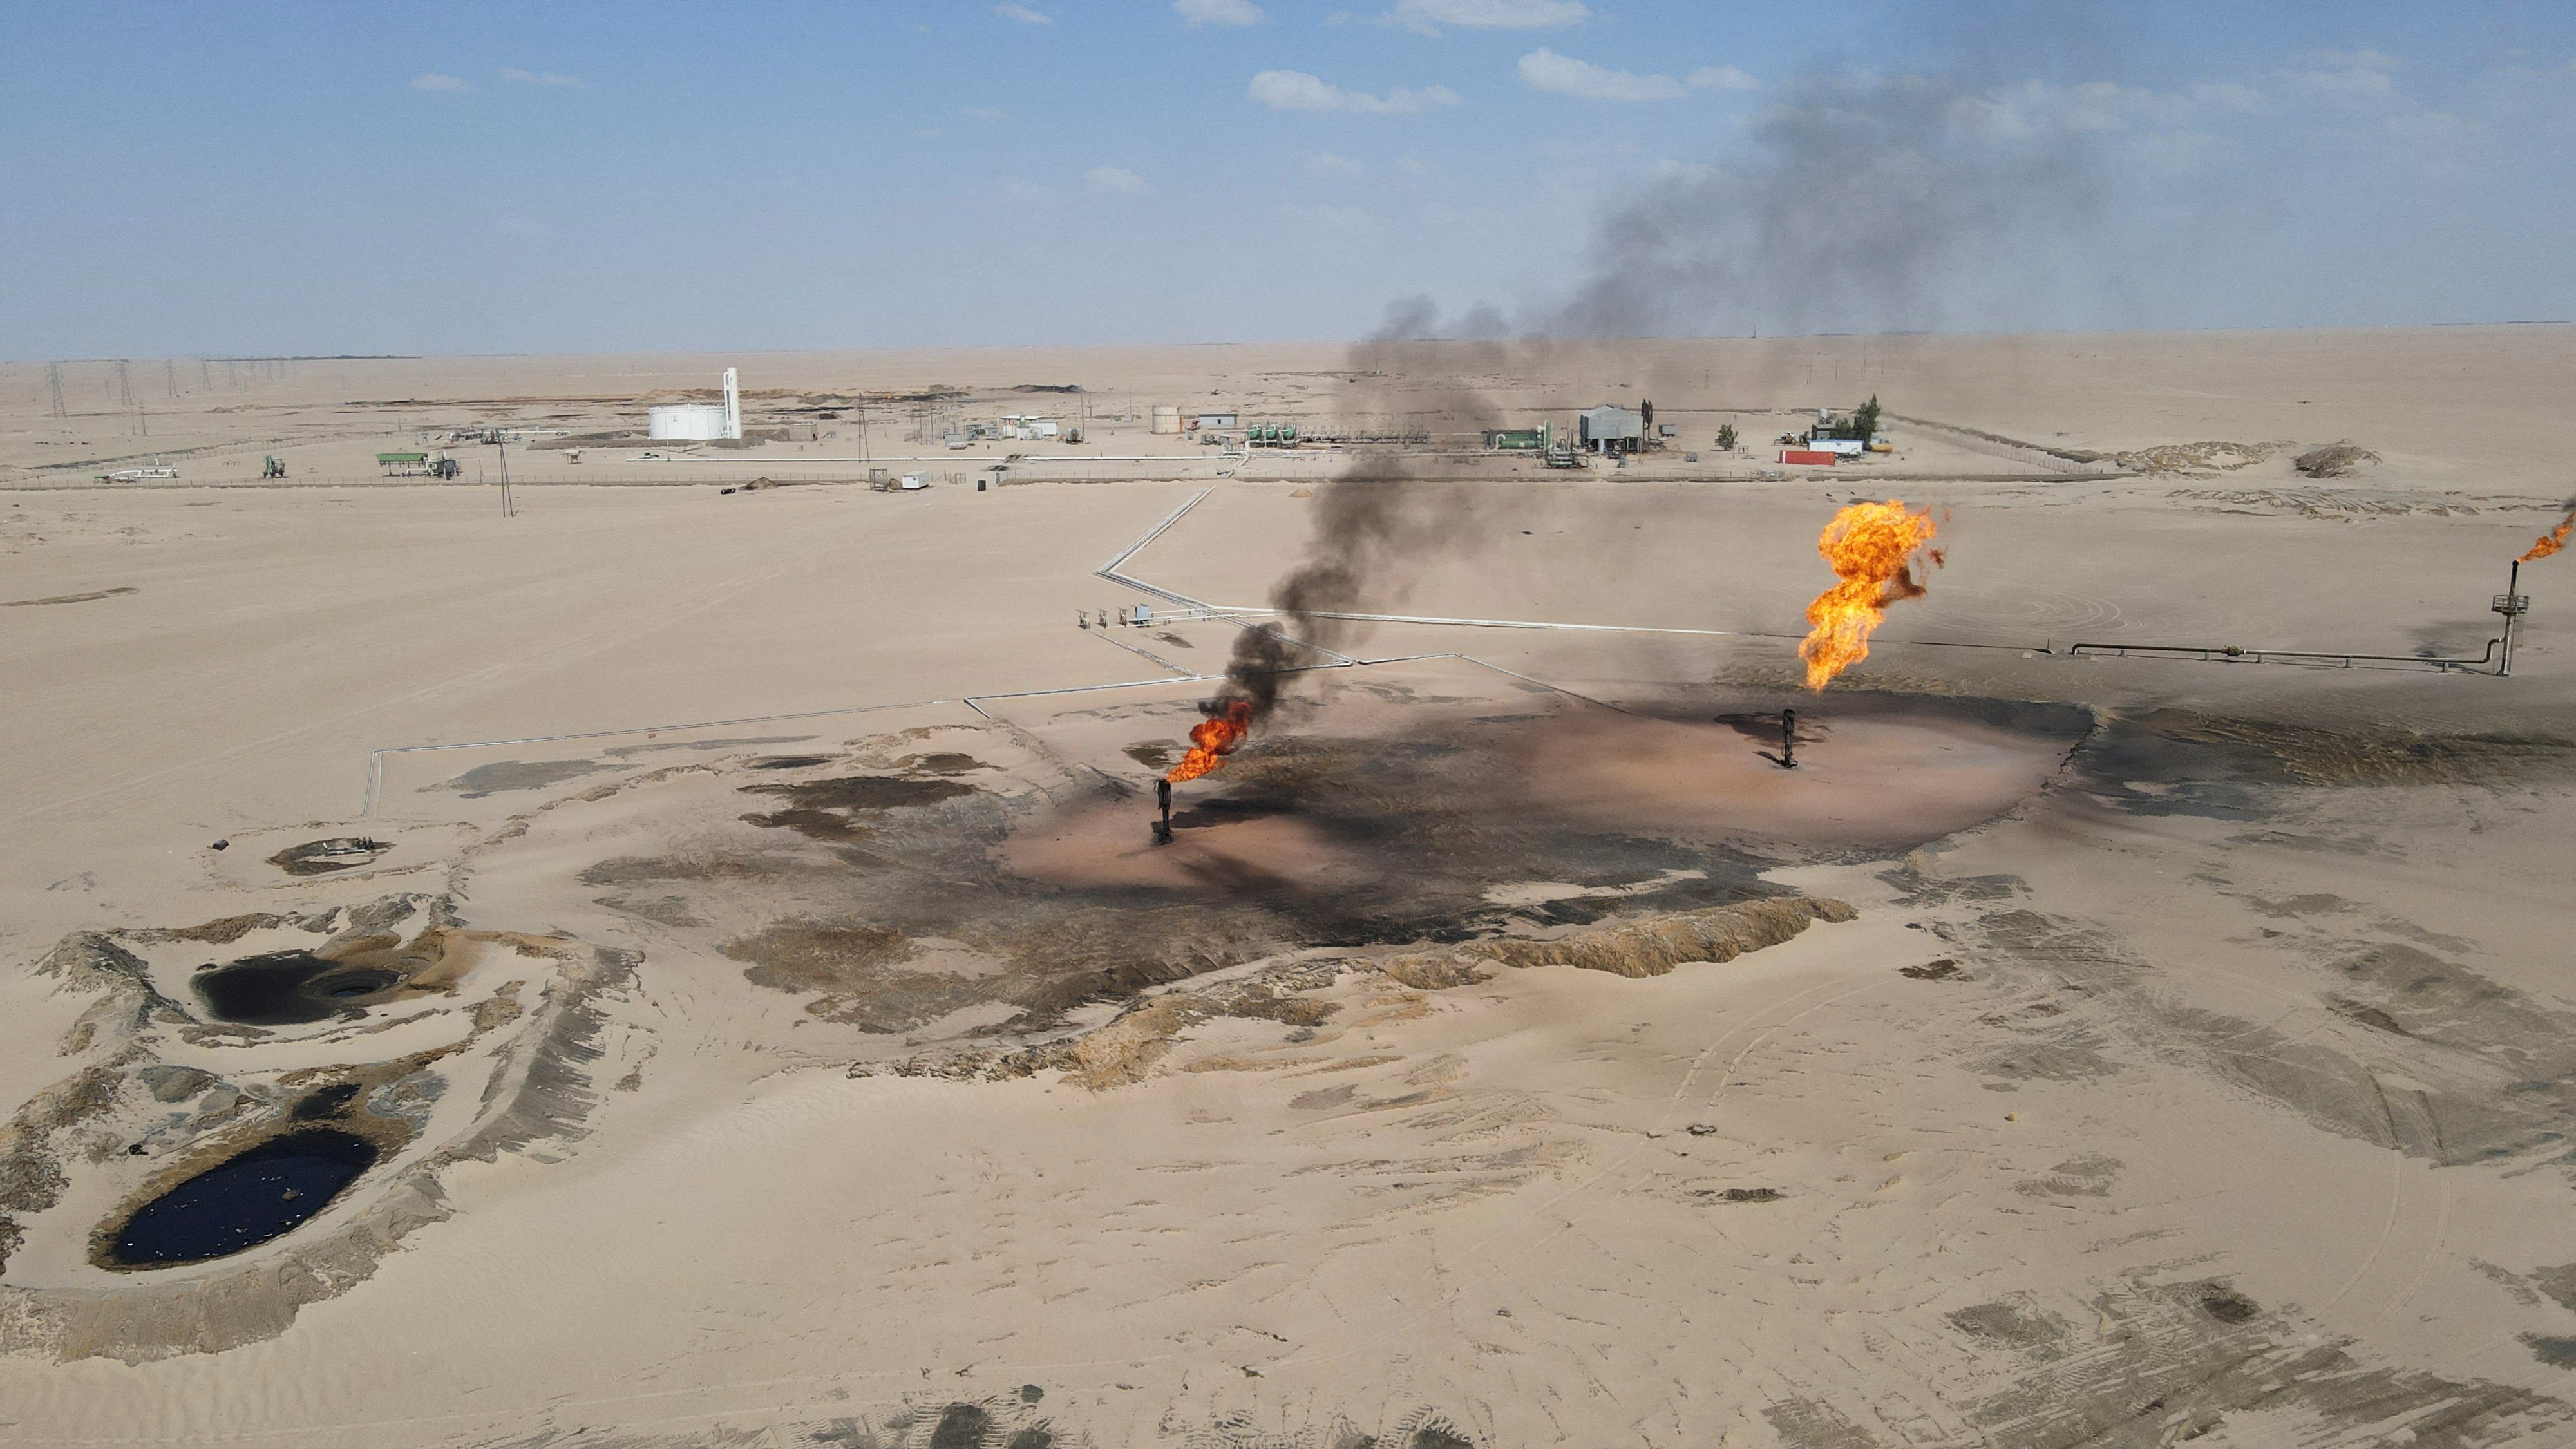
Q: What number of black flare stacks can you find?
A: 3